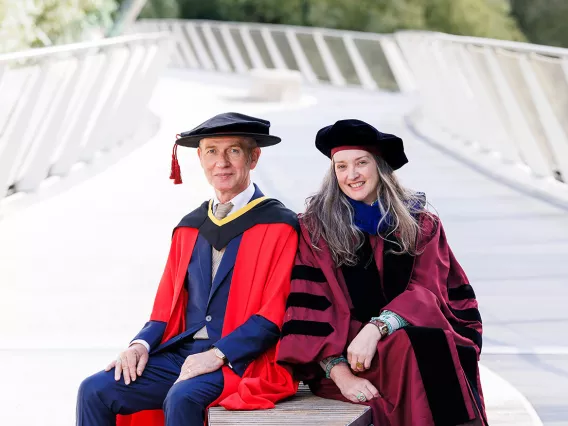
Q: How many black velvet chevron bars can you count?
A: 6